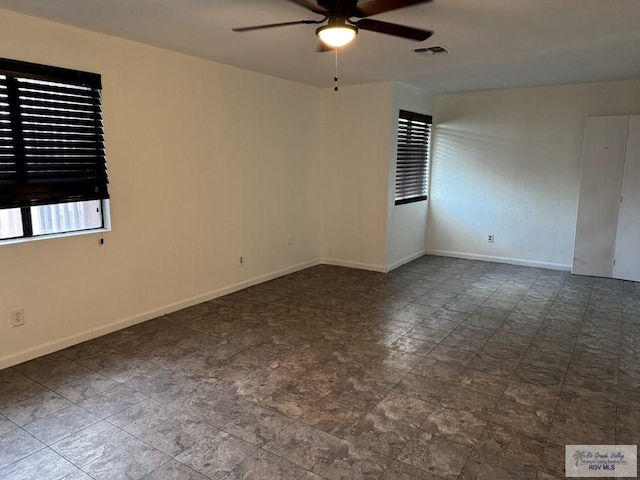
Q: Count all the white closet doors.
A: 2